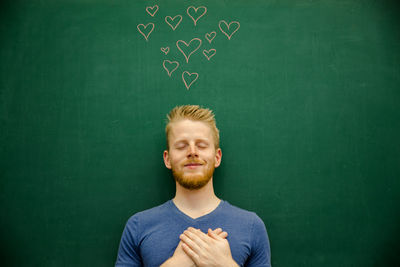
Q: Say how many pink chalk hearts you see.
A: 11